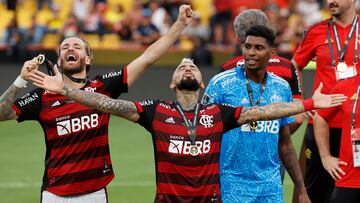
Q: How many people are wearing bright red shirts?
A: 2